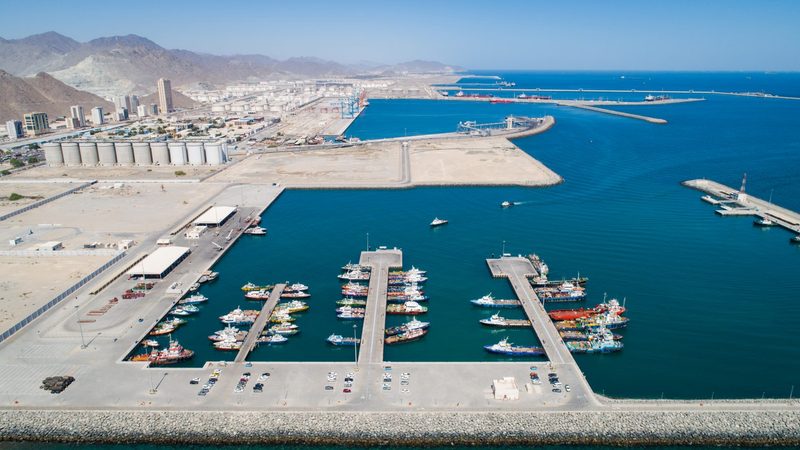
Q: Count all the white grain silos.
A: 10